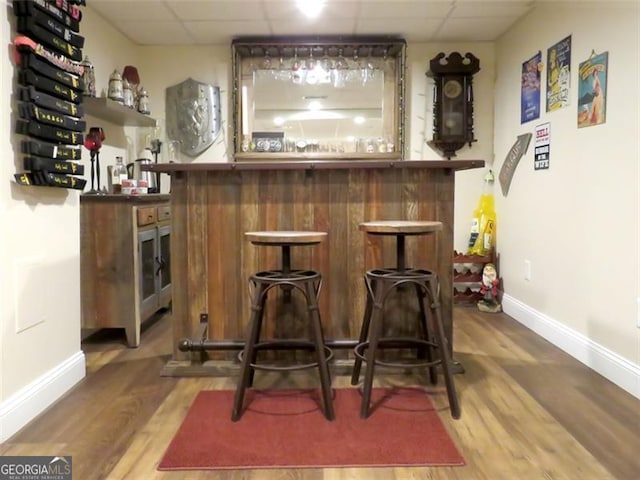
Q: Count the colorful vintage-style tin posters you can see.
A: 3